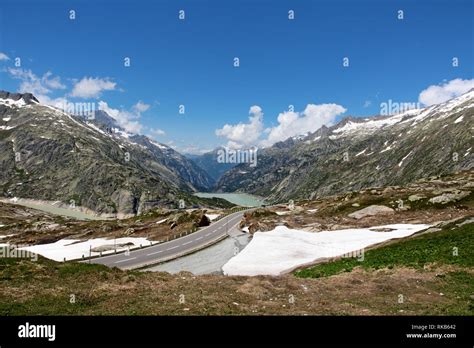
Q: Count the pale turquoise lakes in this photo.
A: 2